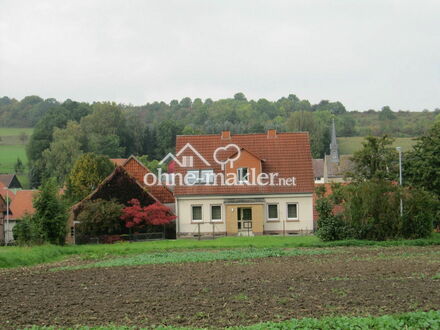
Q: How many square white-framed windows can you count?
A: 4